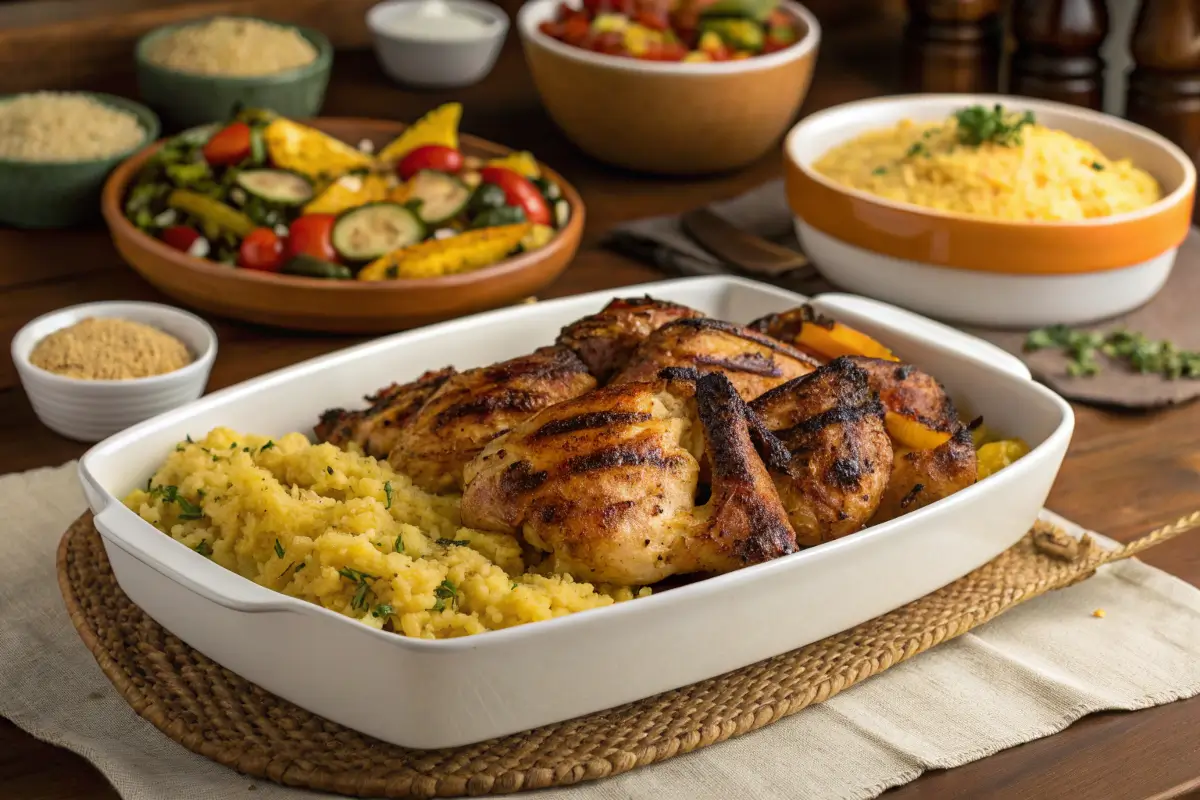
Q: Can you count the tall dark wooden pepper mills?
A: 3